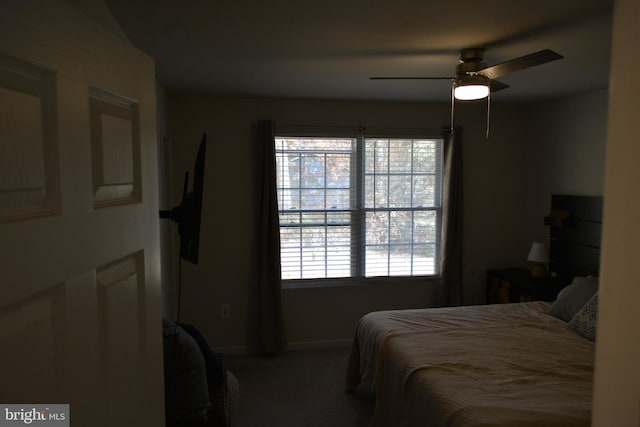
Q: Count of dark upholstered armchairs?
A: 1